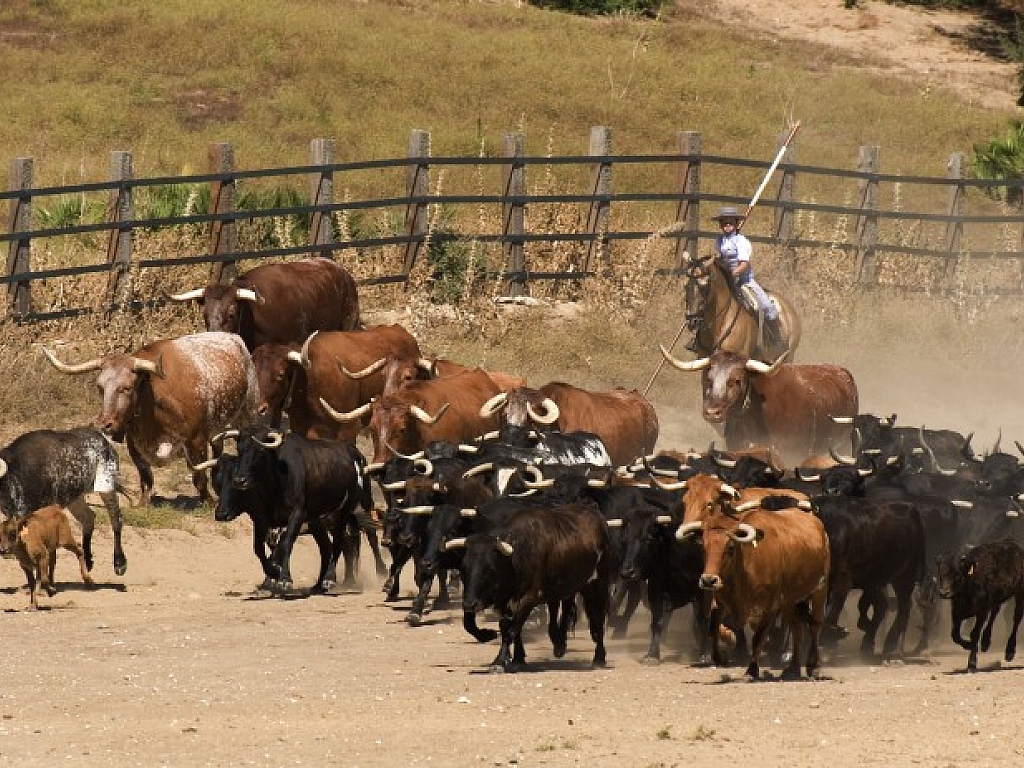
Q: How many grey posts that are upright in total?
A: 11